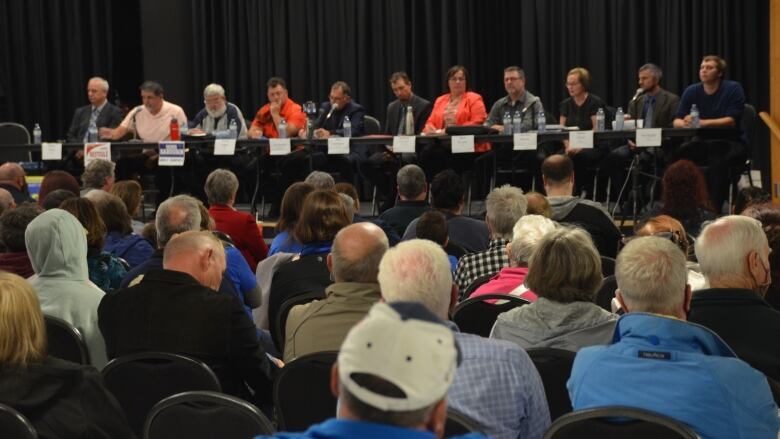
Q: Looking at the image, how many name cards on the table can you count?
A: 11